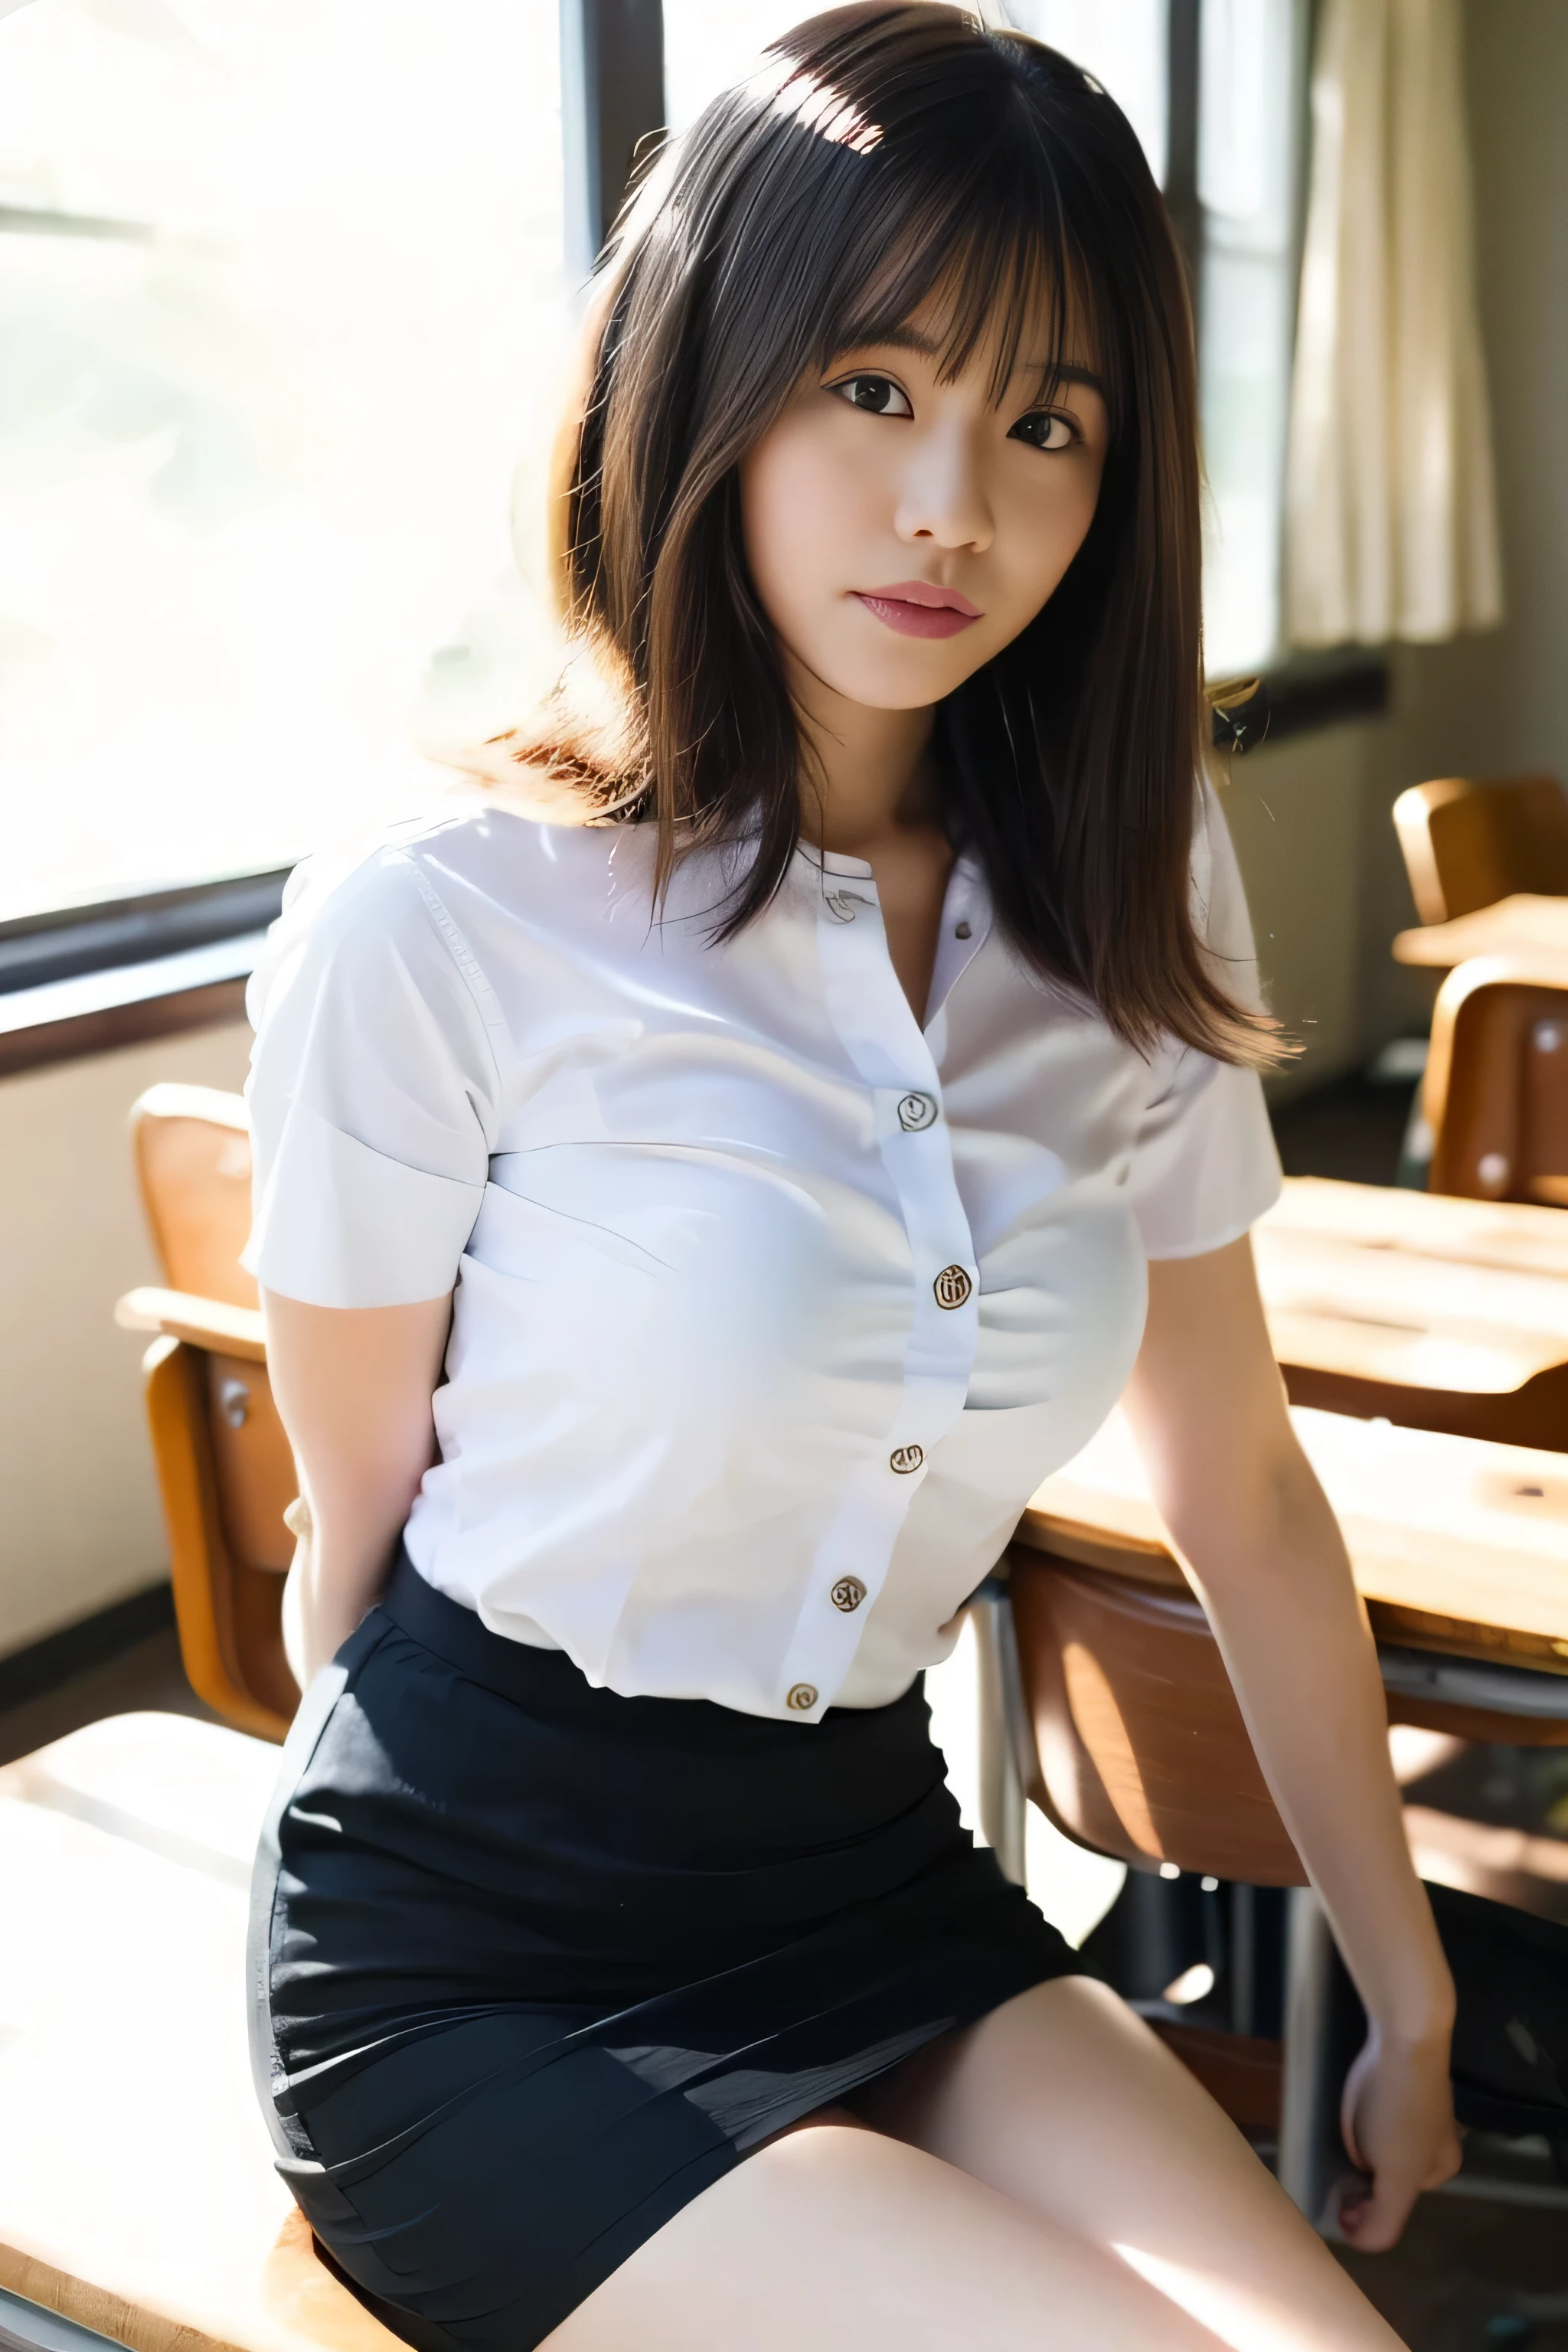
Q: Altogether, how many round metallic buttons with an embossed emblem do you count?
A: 5